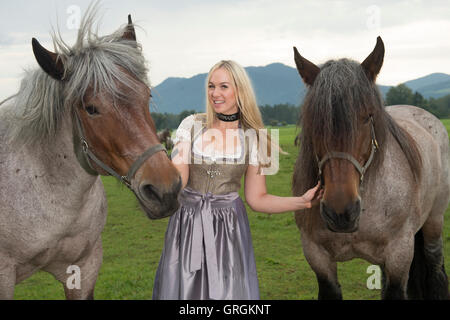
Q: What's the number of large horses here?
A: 2